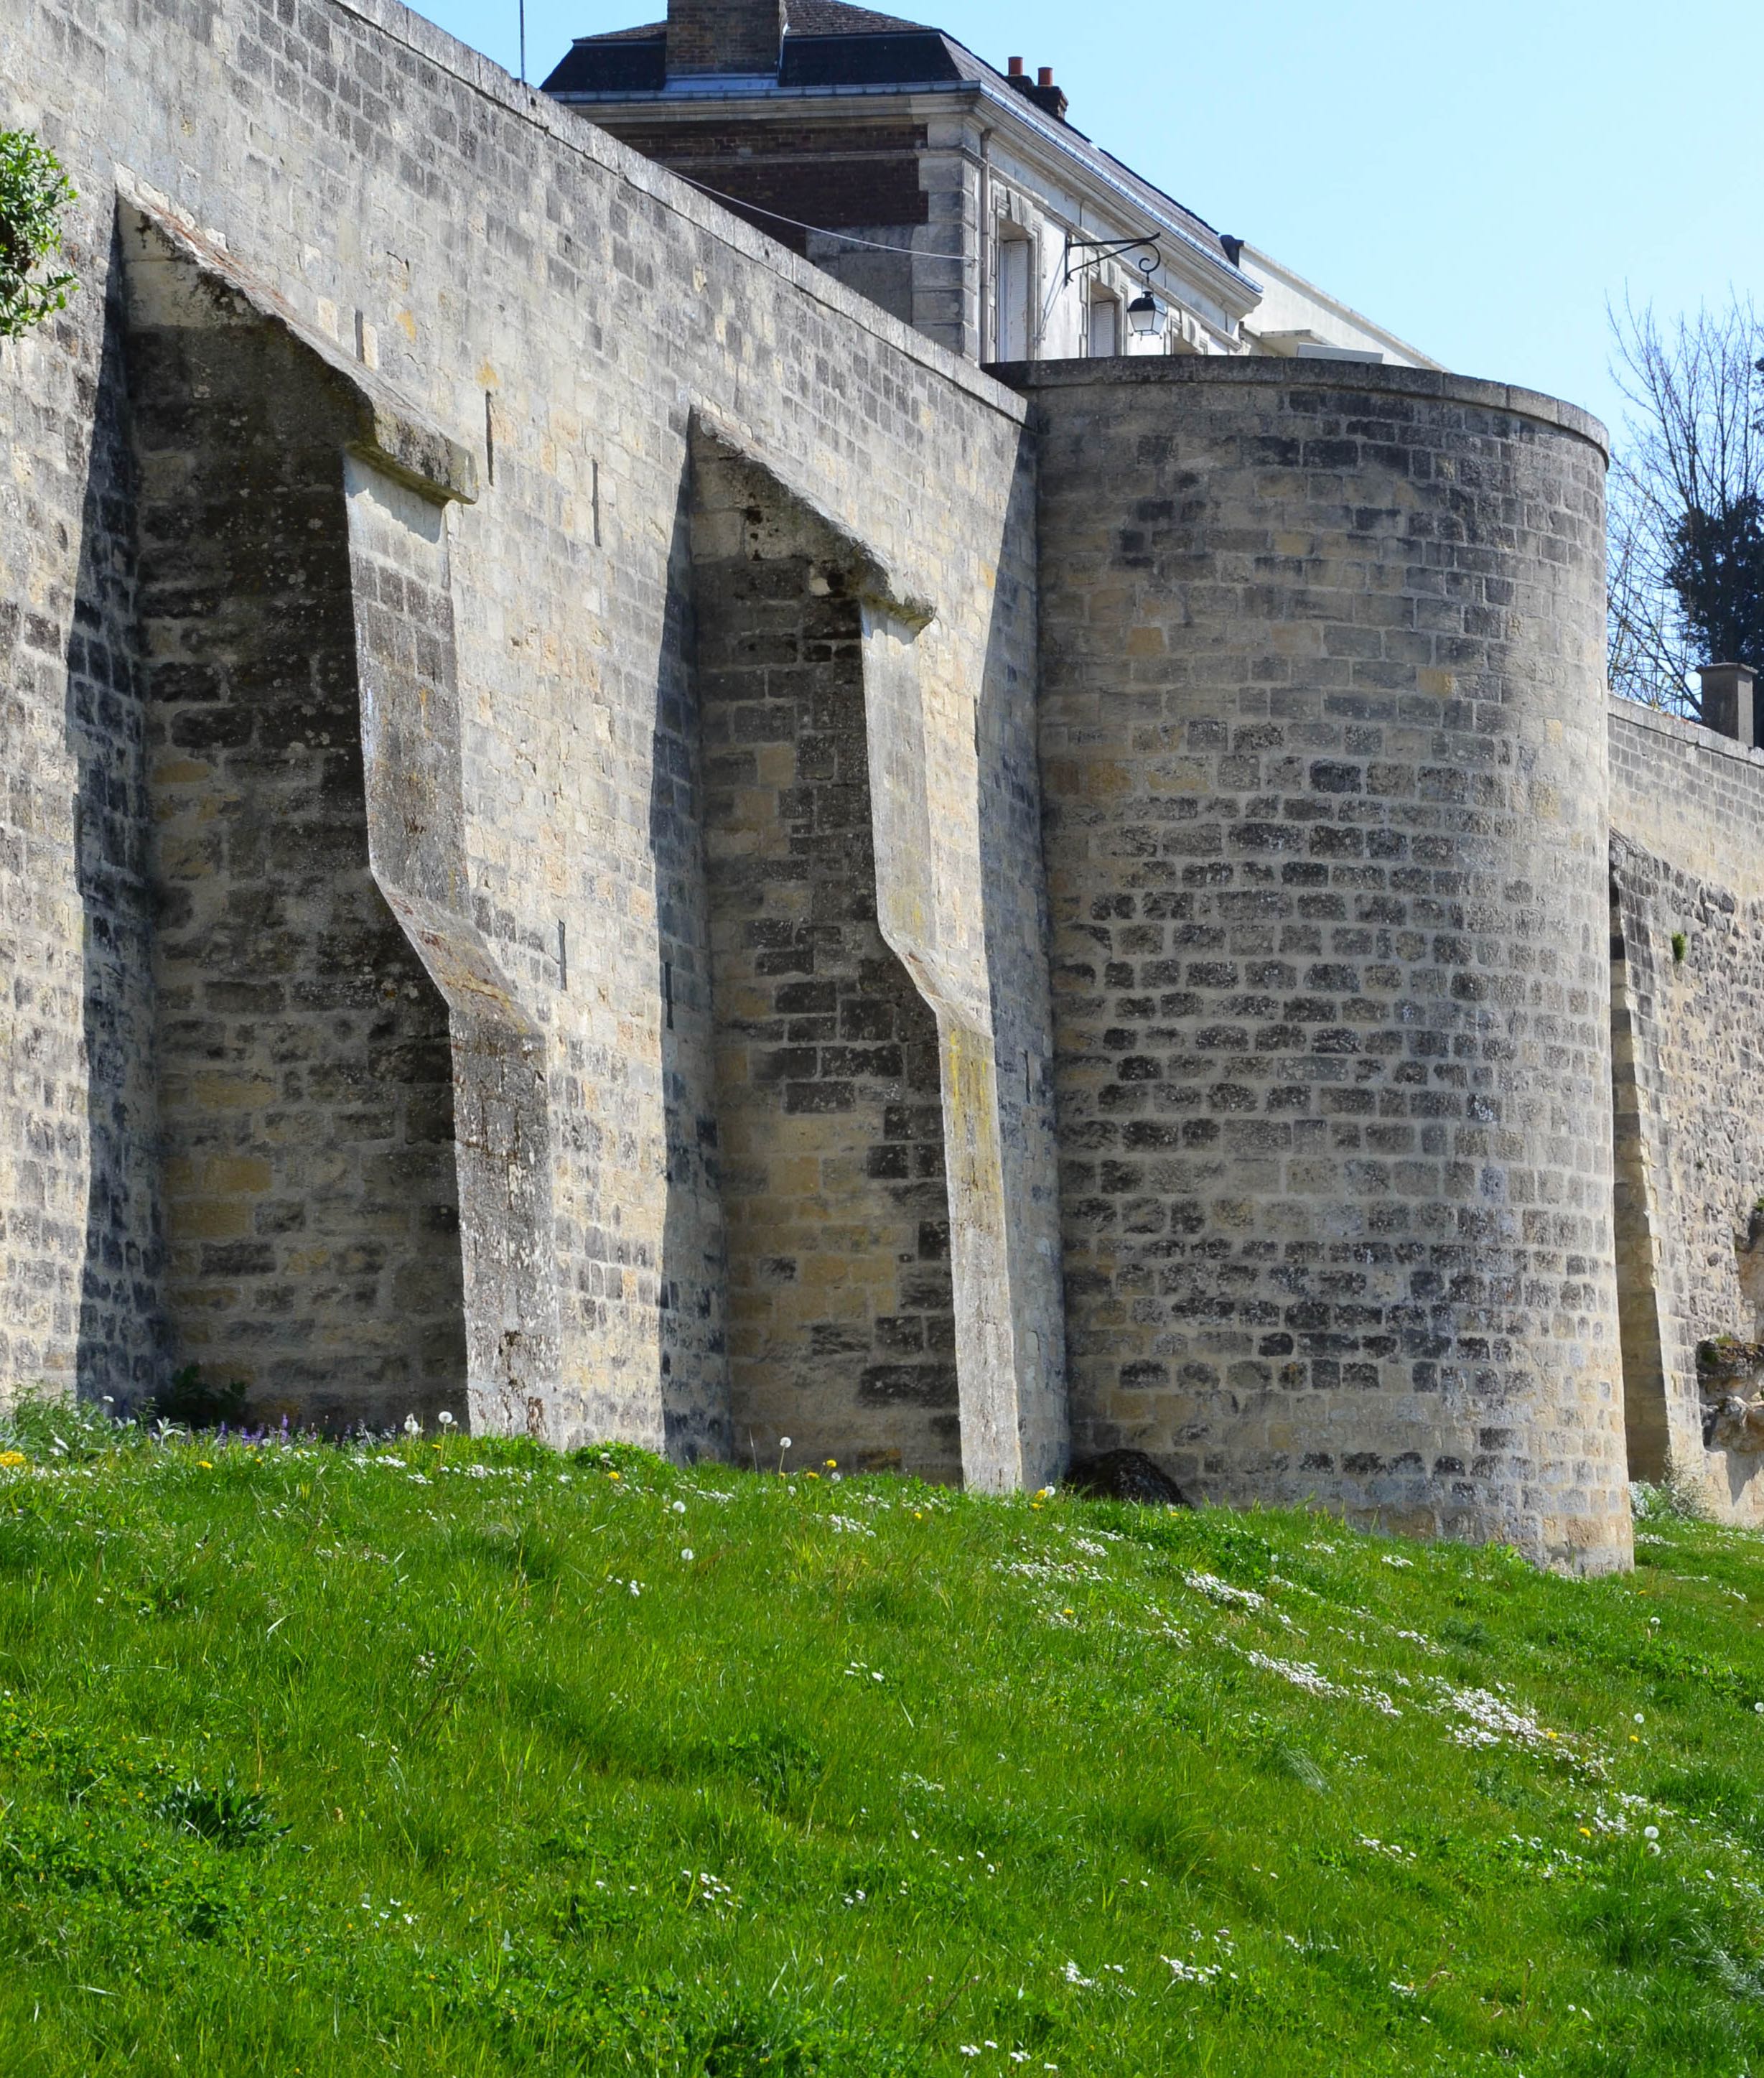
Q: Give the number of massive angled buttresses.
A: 2